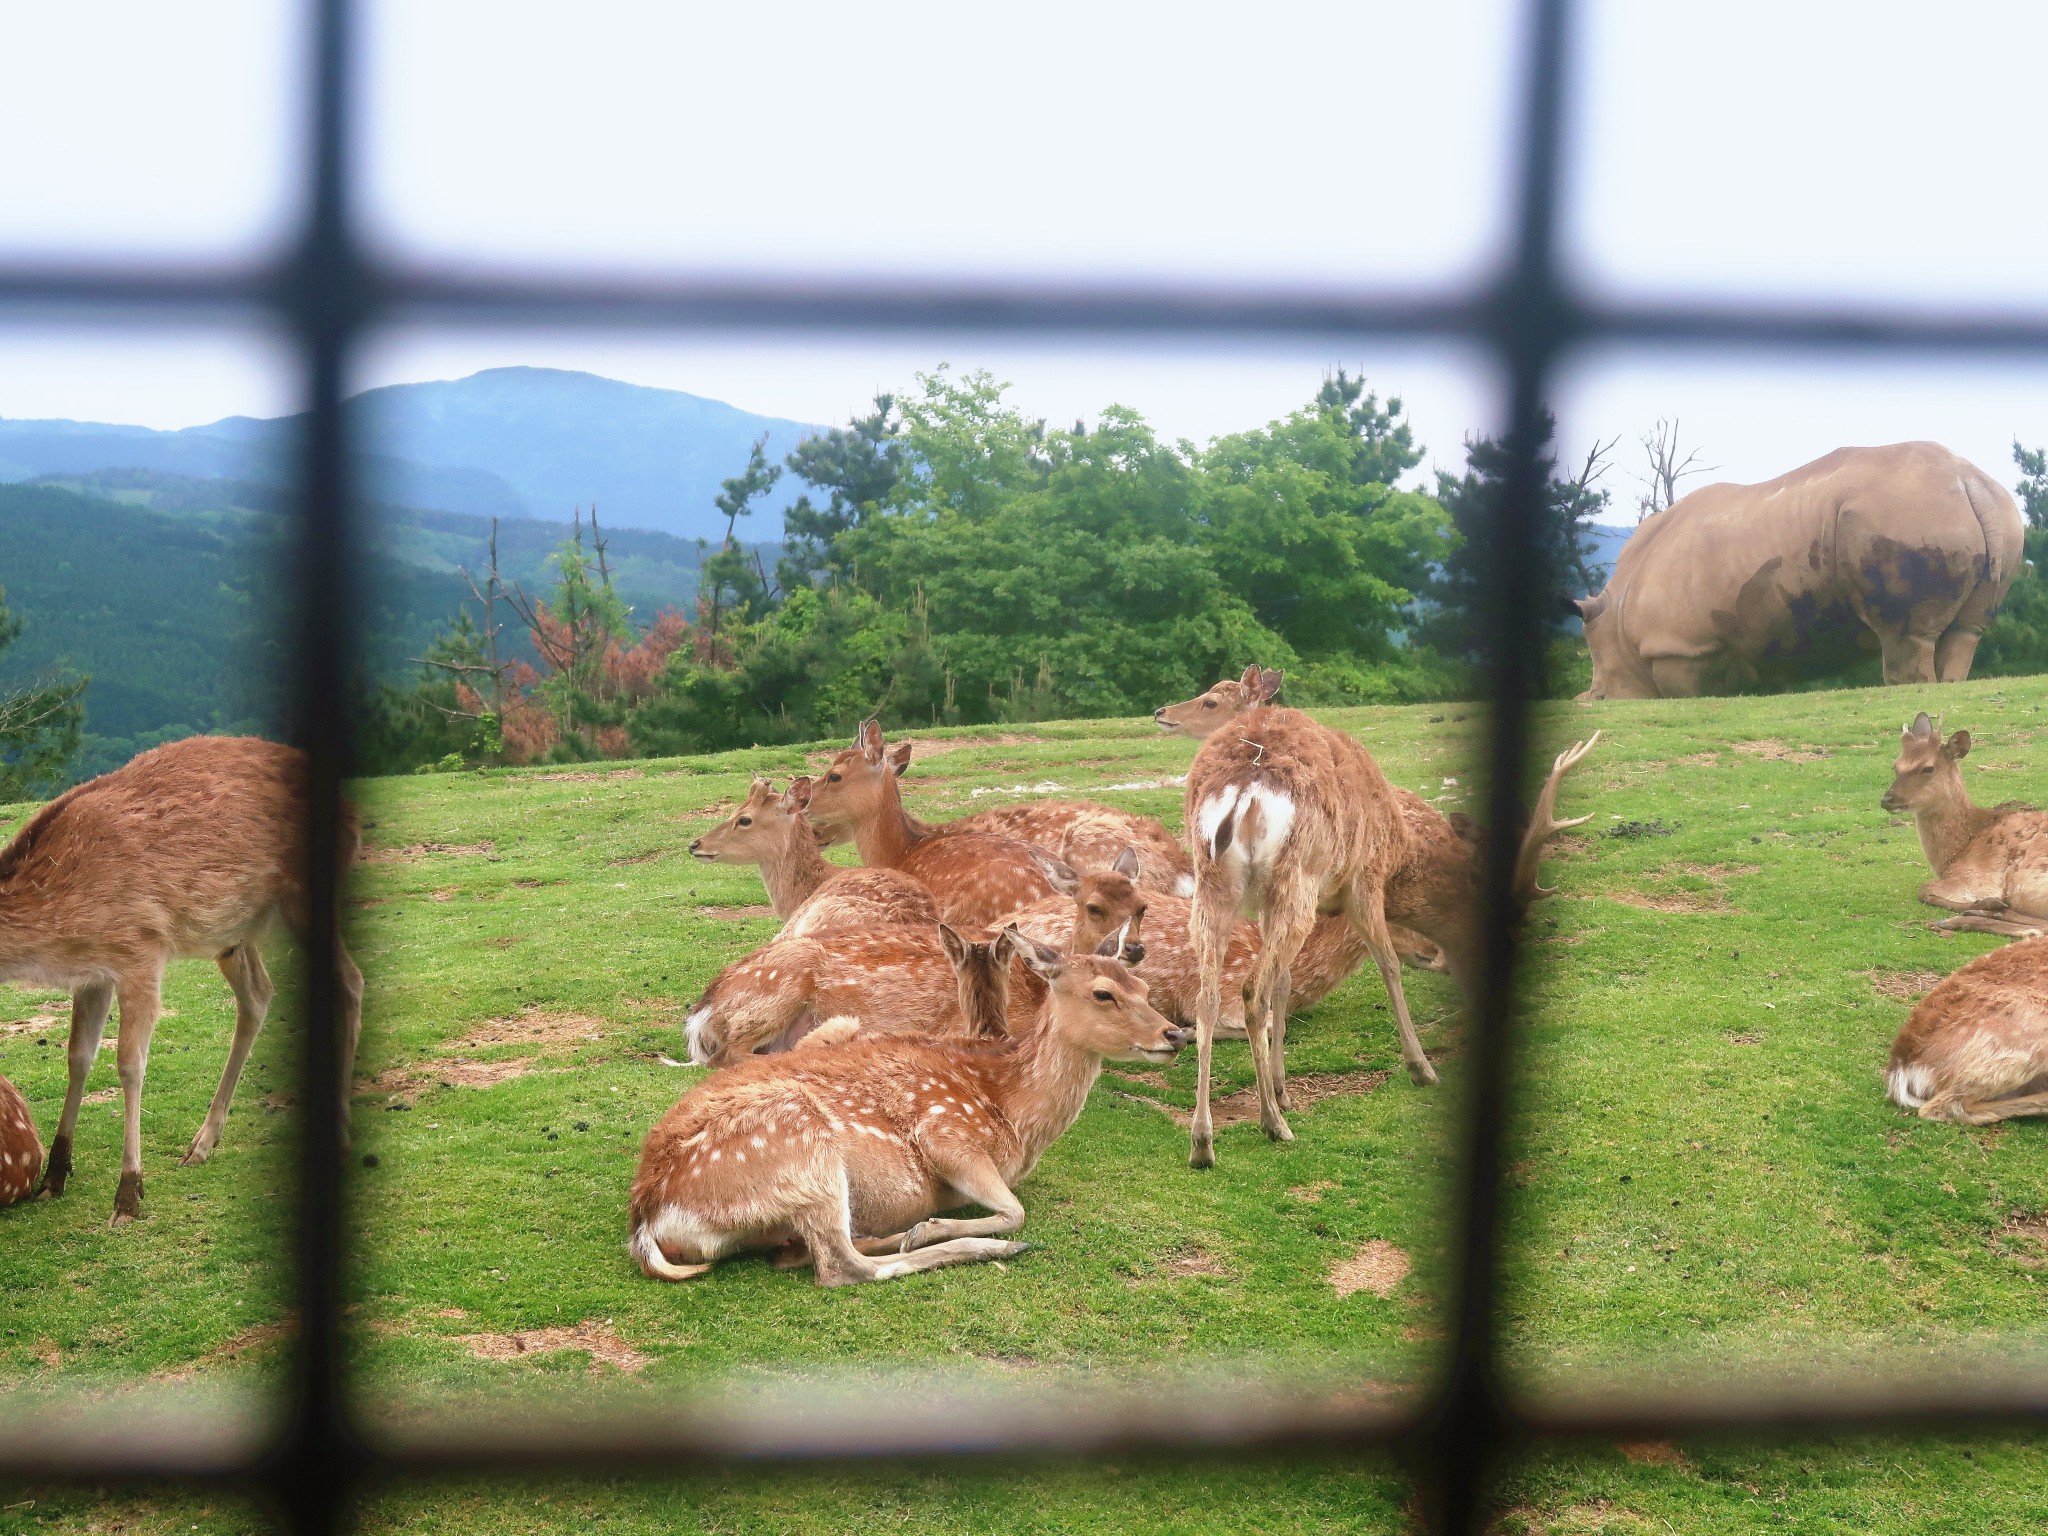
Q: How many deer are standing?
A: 2